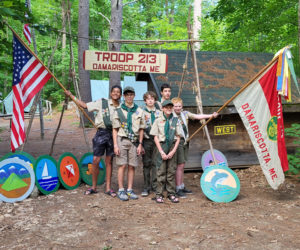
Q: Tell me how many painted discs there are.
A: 7